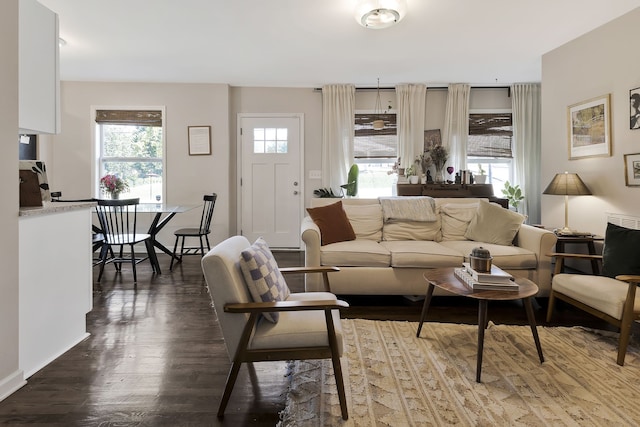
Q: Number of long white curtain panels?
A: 4